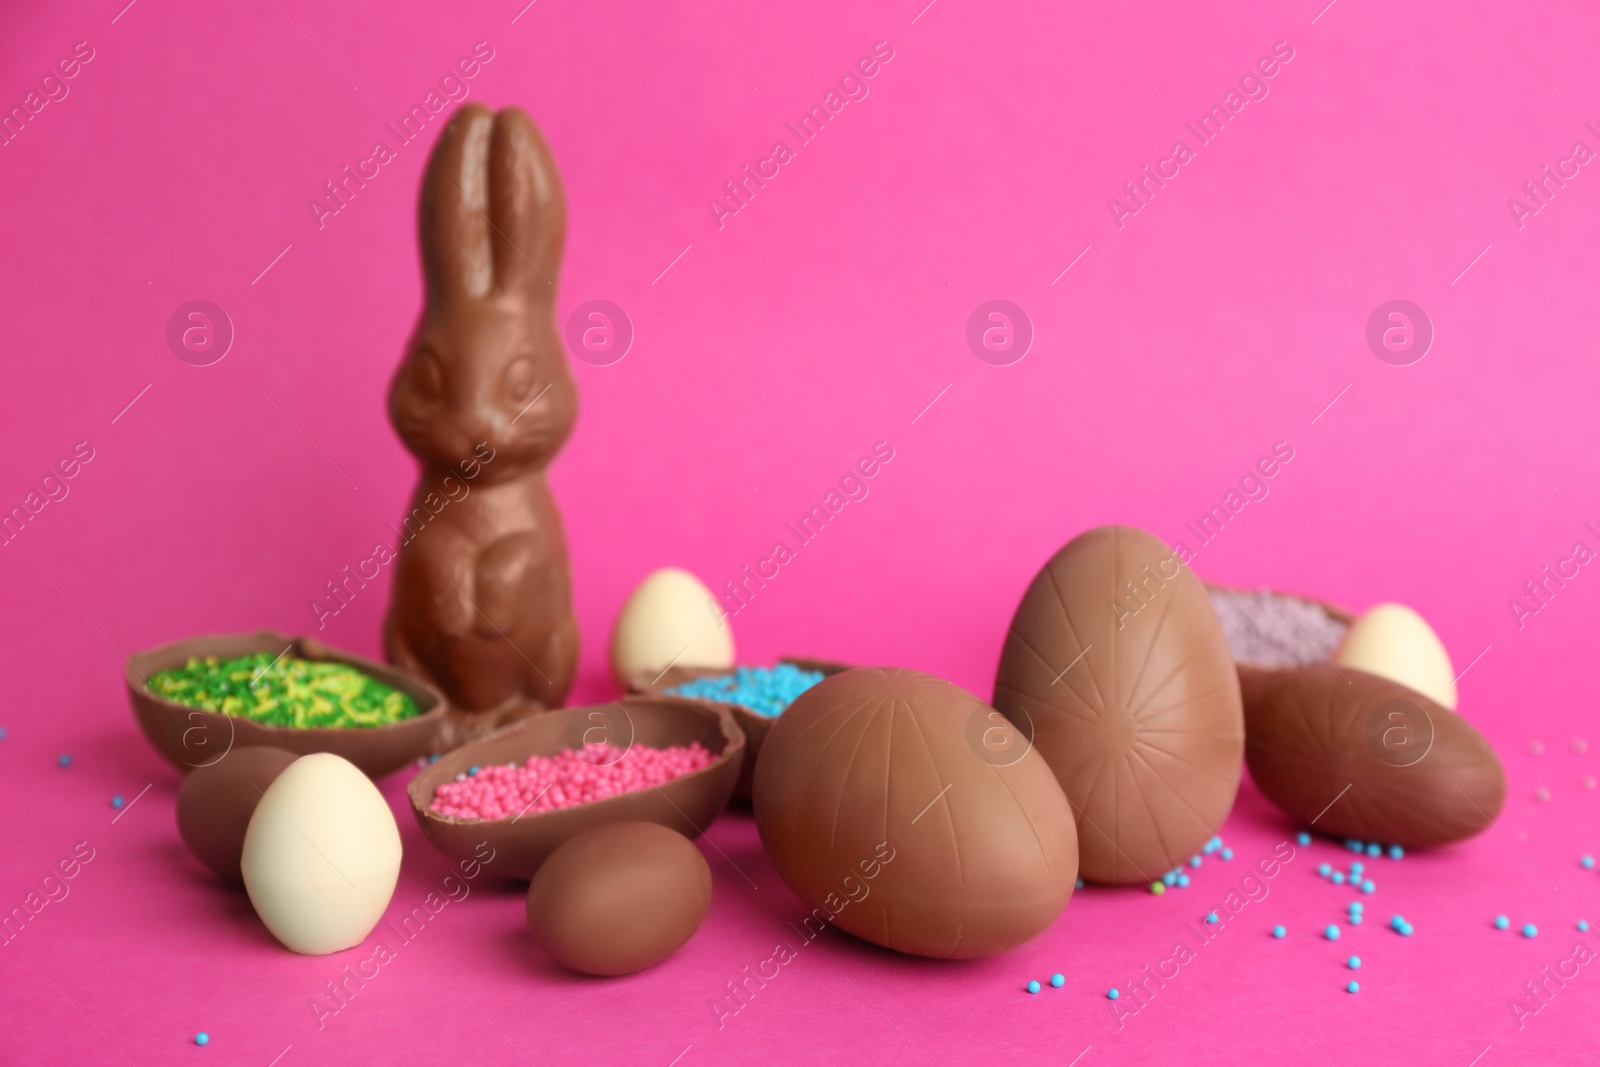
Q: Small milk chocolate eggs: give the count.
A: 2